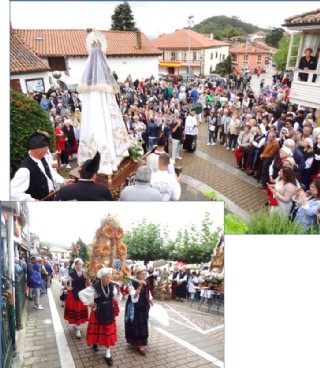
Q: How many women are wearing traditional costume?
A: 3